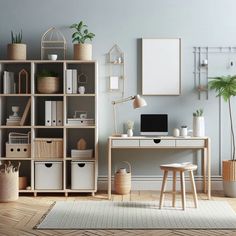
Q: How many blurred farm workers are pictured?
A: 0